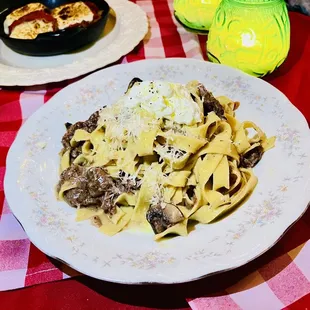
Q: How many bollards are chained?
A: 0